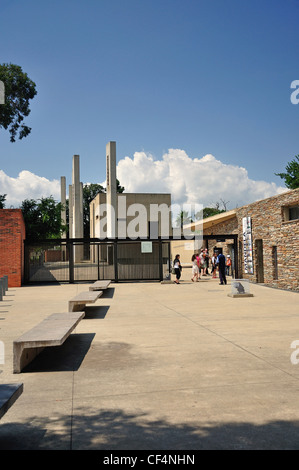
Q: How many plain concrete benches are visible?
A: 4